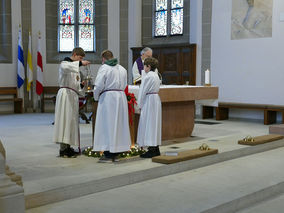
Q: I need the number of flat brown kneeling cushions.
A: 2